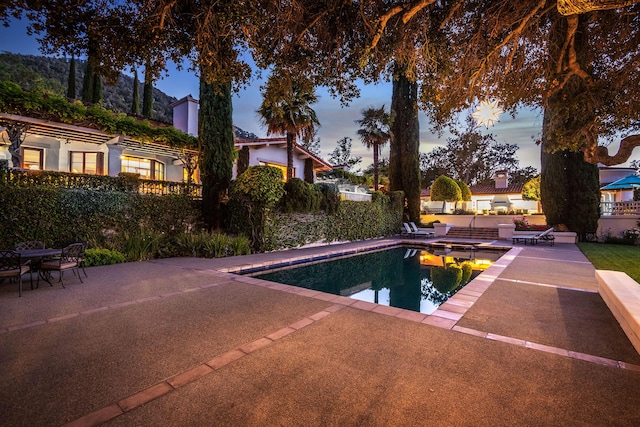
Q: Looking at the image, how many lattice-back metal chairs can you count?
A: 4